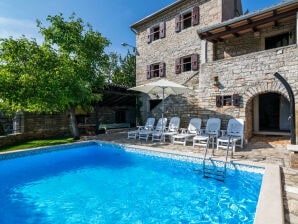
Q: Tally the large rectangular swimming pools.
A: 1